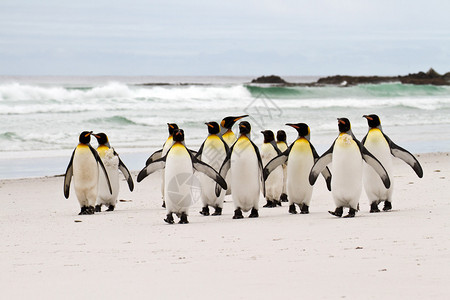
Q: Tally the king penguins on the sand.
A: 12